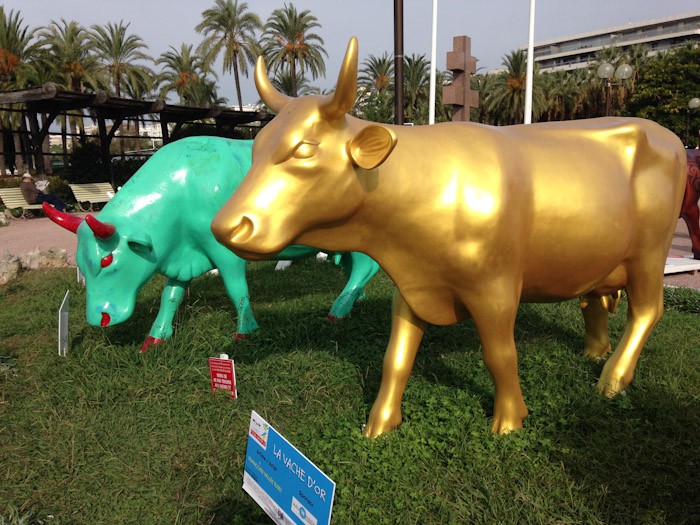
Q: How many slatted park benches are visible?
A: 2